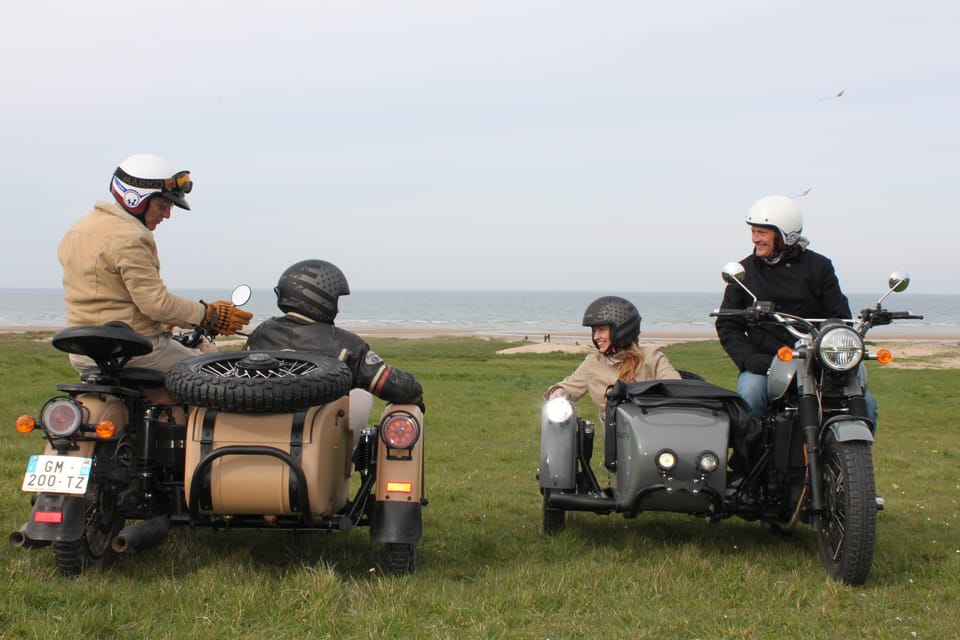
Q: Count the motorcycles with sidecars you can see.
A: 2